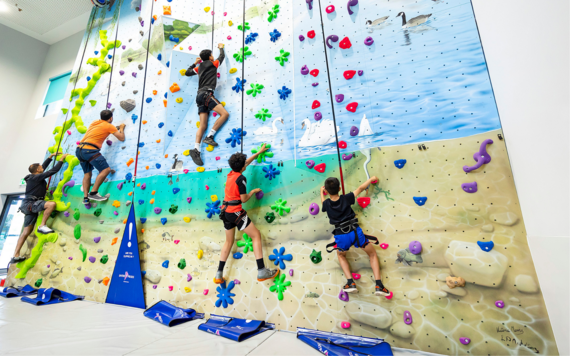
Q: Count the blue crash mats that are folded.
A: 5